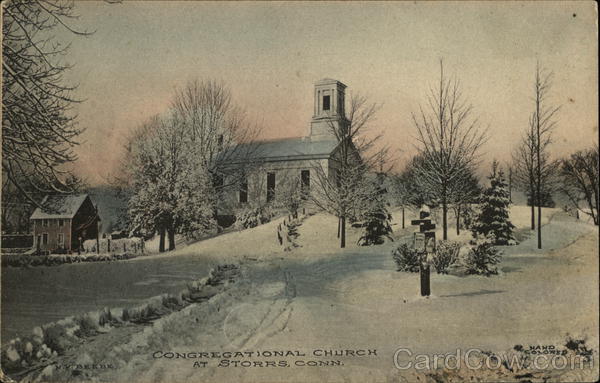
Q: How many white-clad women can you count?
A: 0